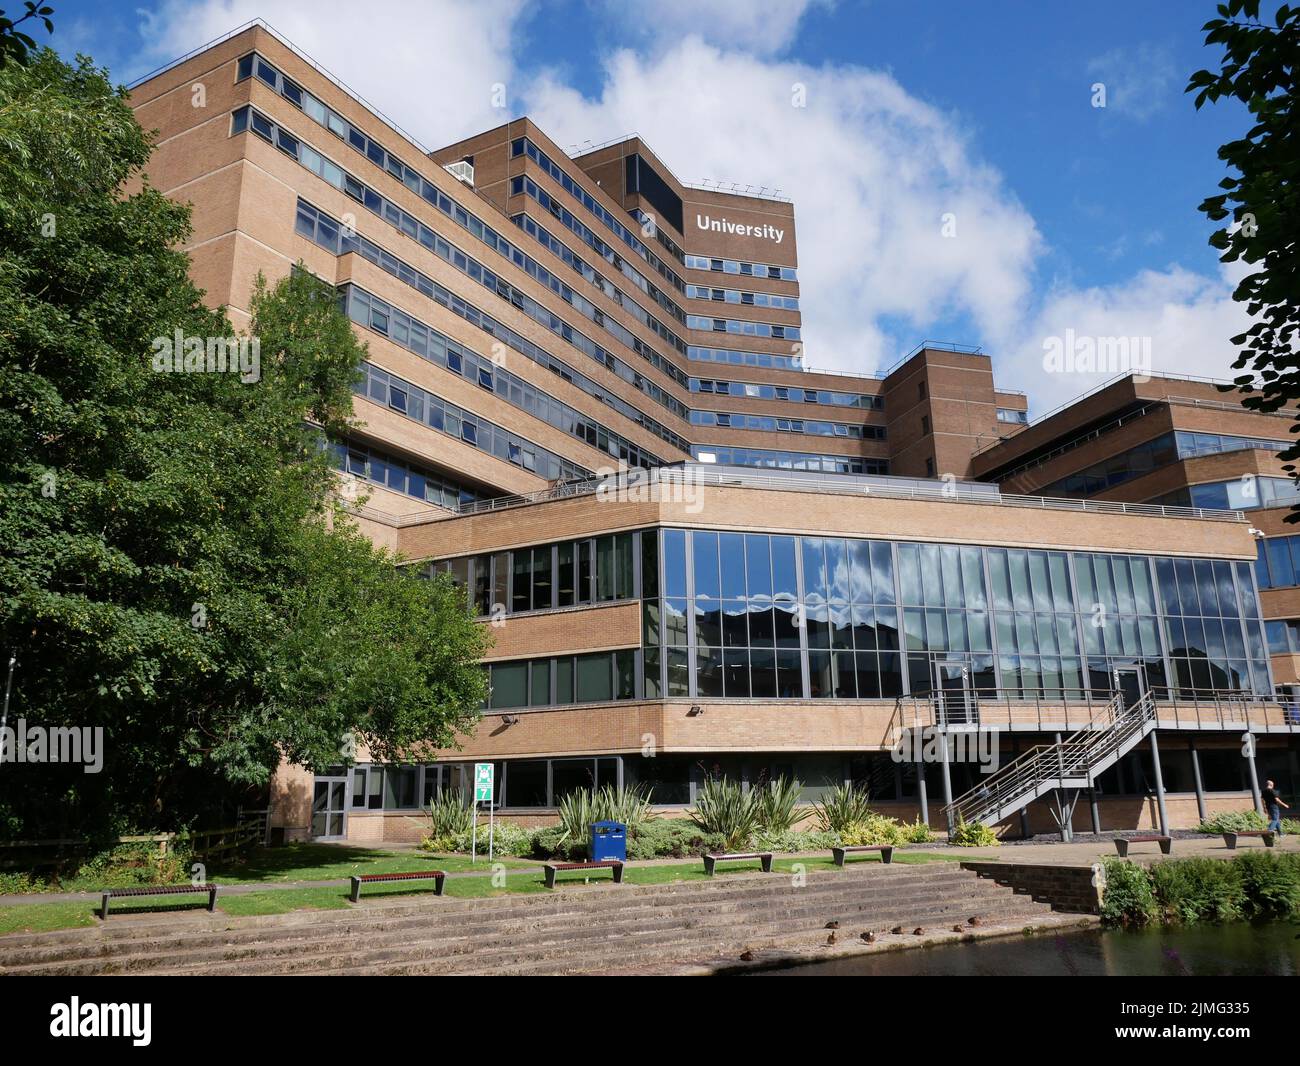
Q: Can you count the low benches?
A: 7